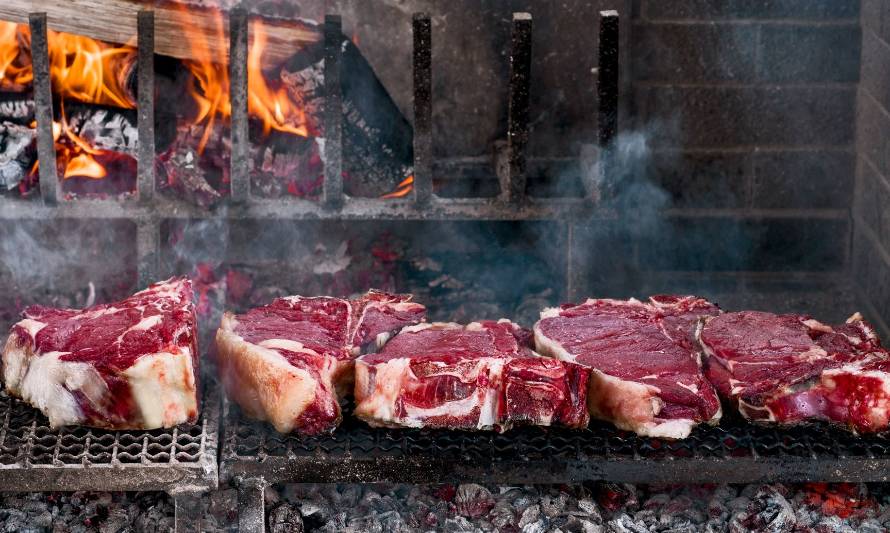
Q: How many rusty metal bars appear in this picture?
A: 7